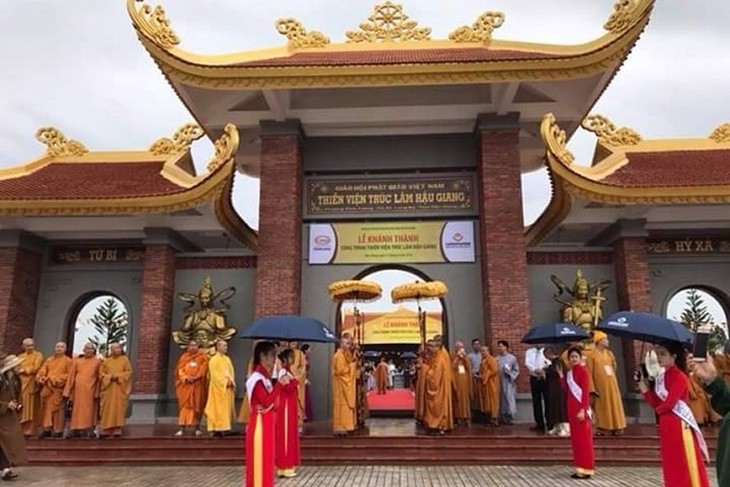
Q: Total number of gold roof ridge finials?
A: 11